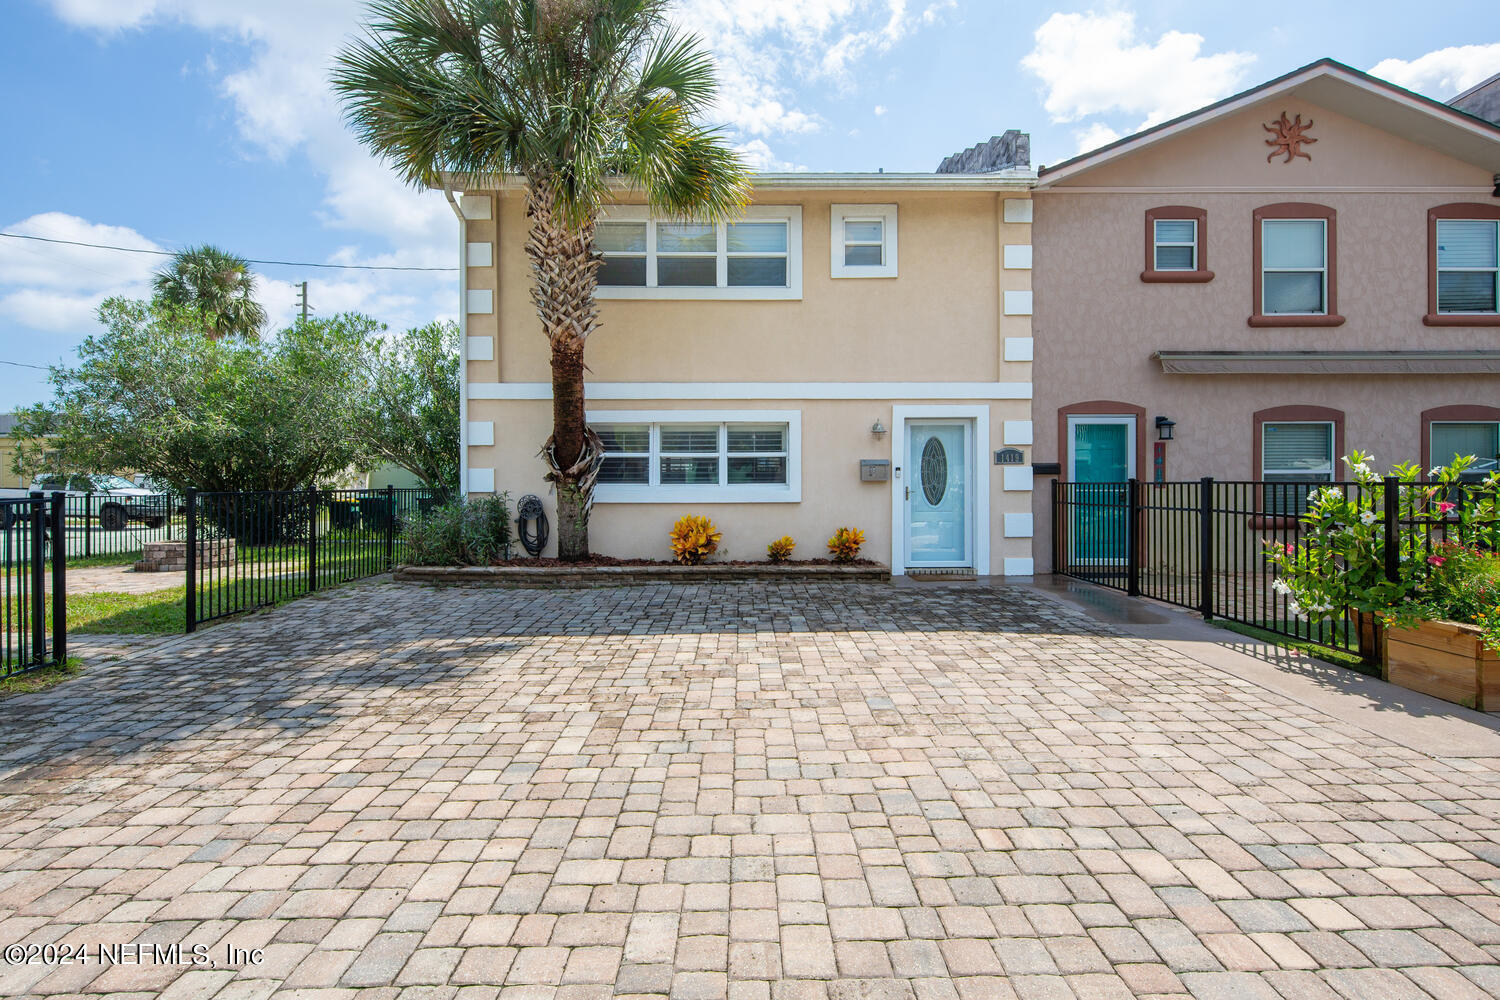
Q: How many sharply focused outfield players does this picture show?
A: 0